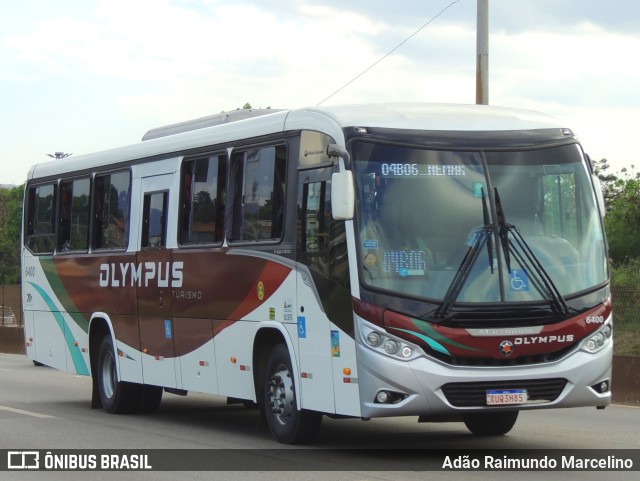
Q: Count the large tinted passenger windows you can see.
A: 5